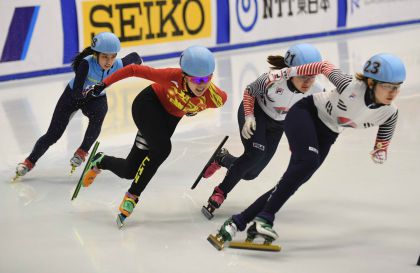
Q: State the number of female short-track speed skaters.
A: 4